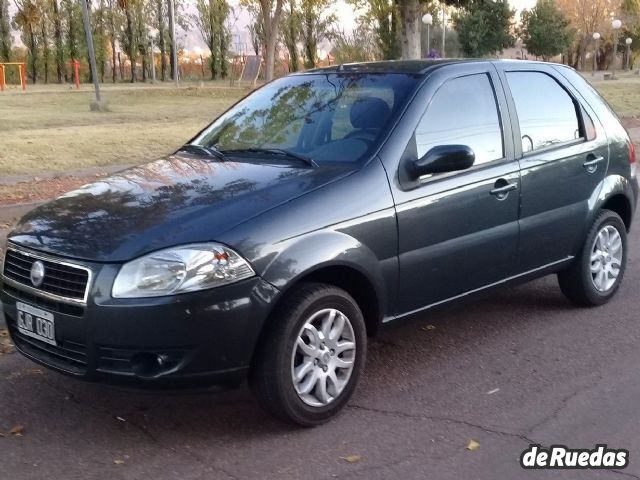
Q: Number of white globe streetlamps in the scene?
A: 4